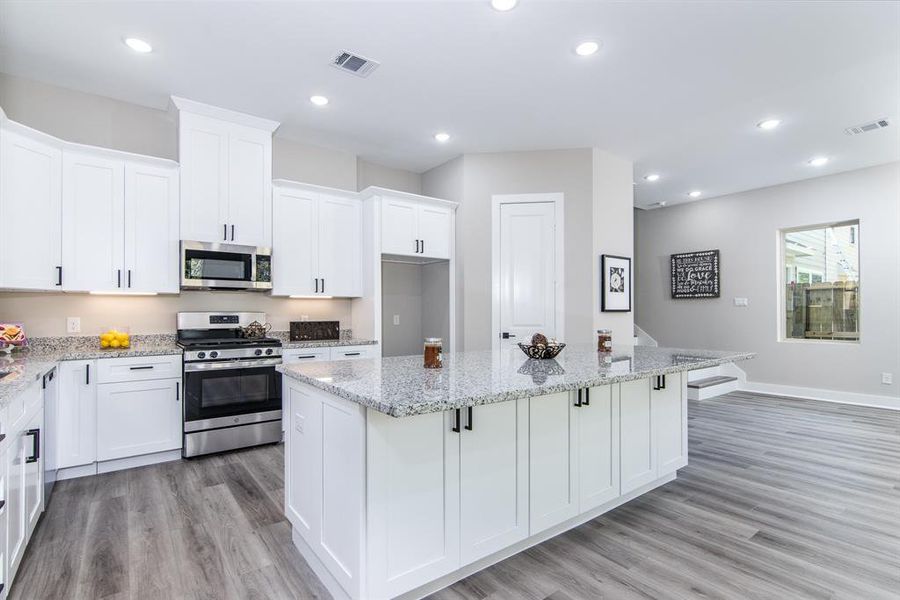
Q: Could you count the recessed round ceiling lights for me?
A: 9